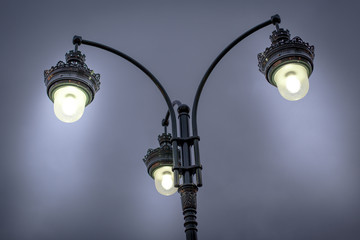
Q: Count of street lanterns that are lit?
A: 3